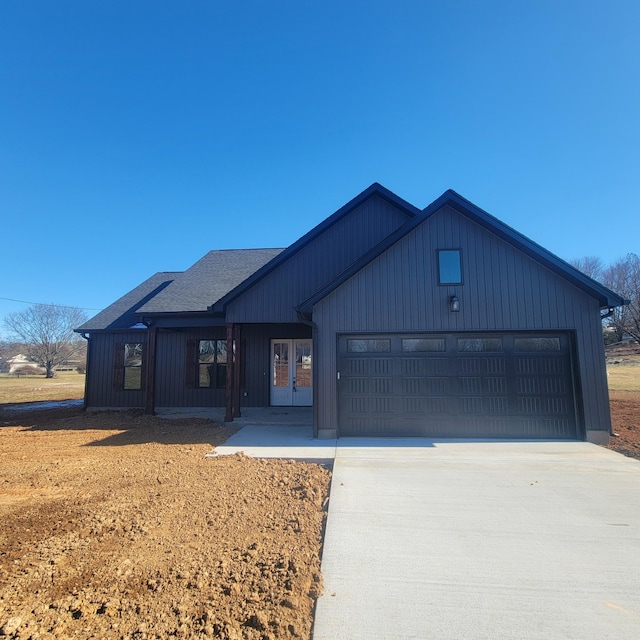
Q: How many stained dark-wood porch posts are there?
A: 3